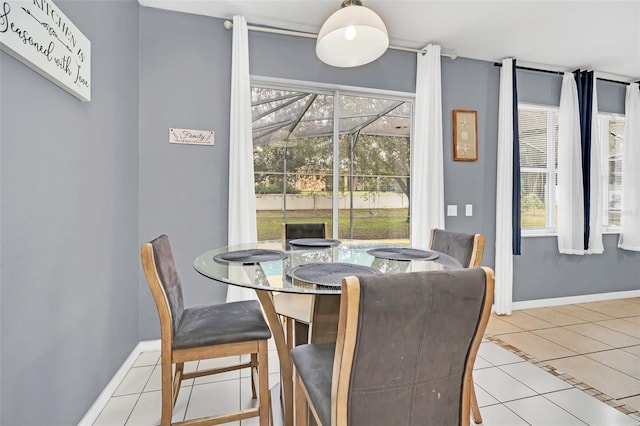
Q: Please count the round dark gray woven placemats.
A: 4